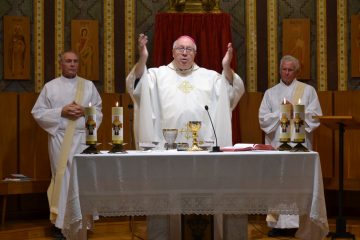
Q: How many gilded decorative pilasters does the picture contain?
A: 8